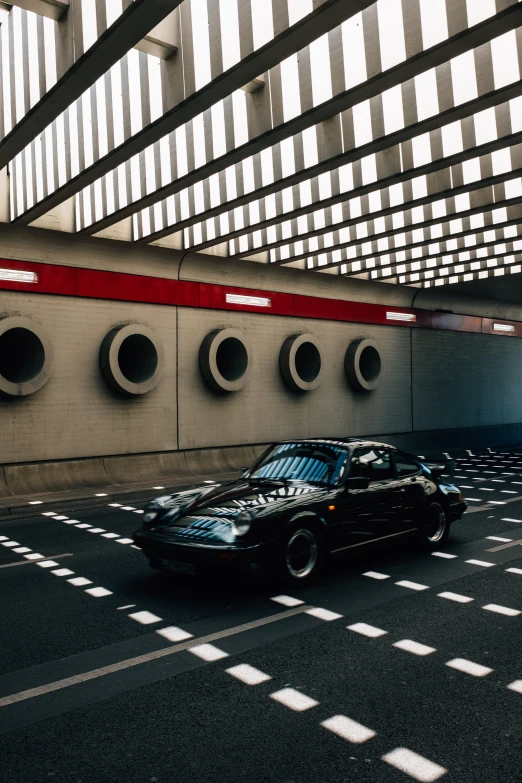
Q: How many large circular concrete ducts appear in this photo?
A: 5